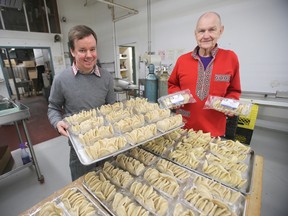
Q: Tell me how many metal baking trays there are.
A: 4